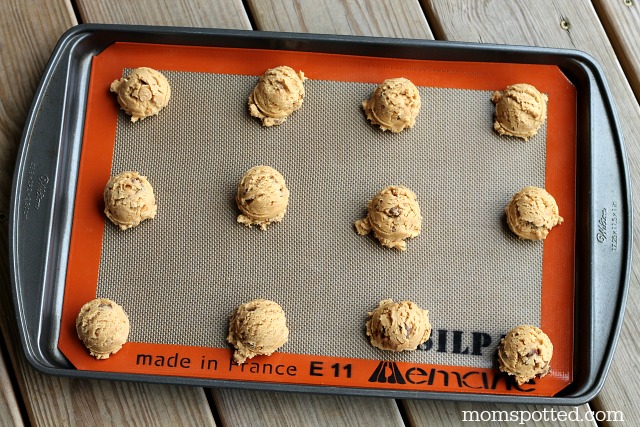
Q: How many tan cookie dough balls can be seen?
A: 12